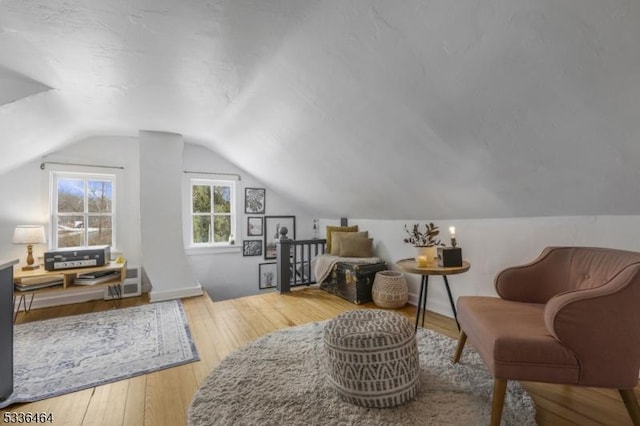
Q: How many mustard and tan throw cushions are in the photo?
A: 3